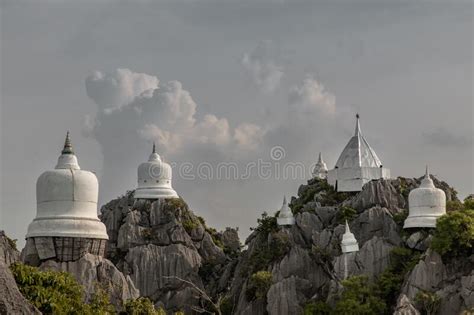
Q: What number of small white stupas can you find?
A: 3